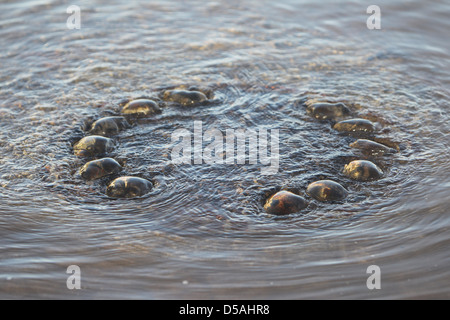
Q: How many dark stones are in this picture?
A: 12